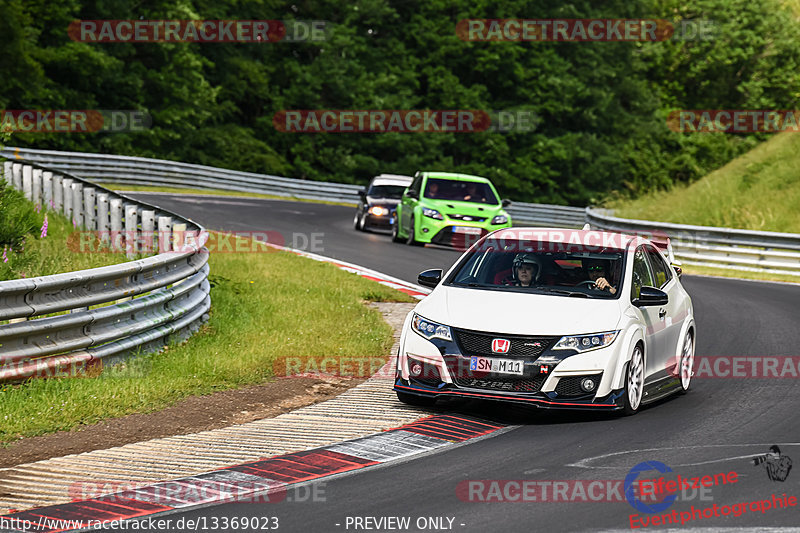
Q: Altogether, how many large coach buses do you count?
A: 0